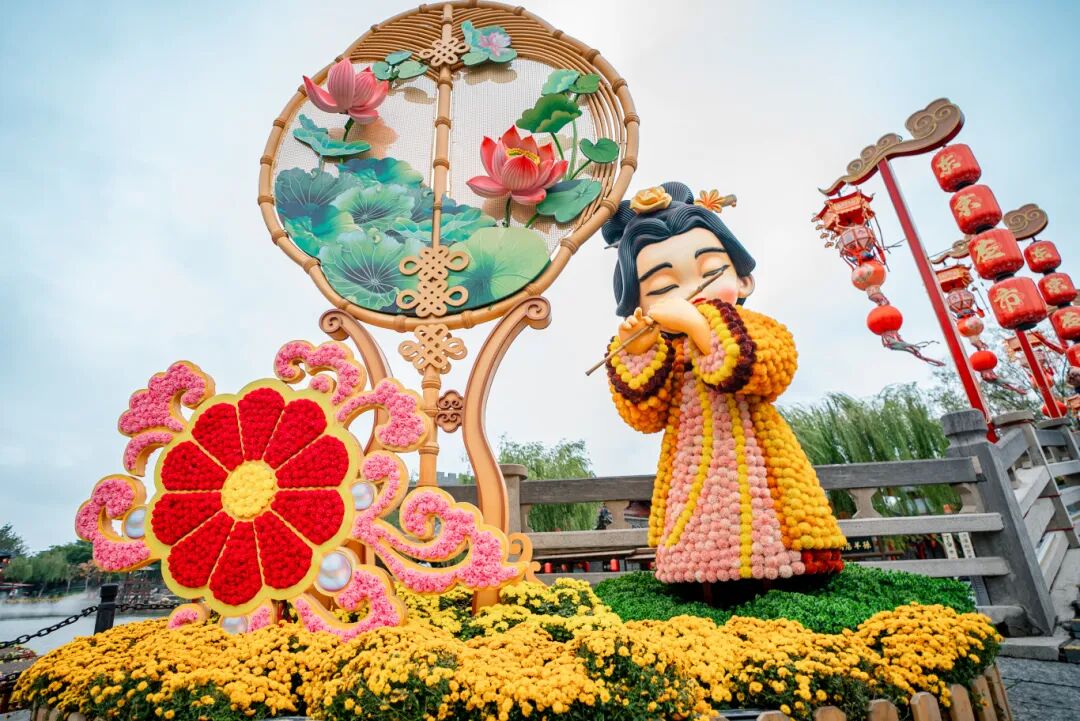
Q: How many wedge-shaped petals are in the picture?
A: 10